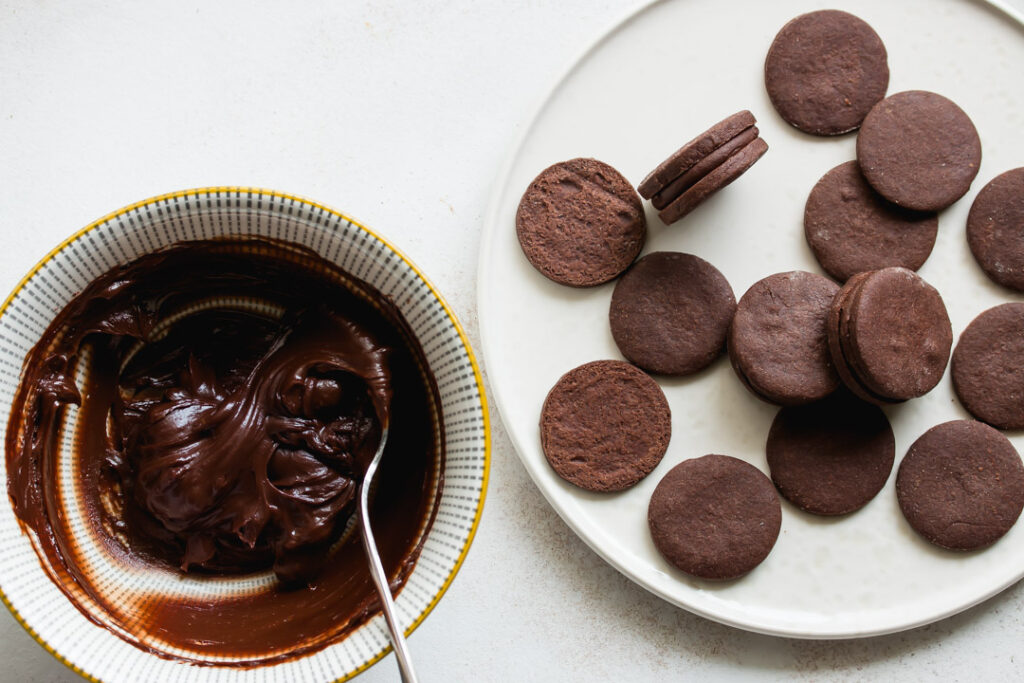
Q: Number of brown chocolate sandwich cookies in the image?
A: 3